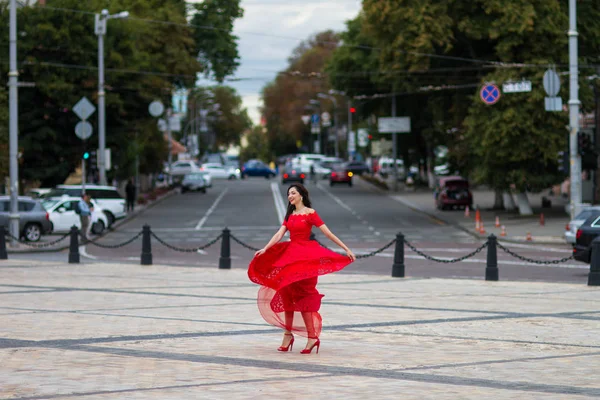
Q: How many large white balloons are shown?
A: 0